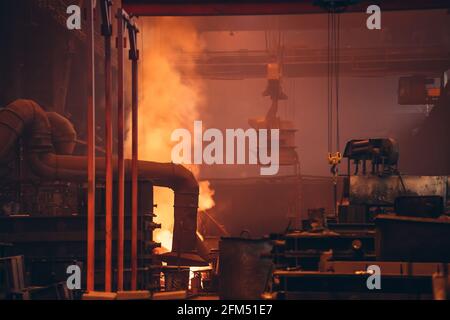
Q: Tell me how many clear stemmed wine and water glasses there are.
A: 0